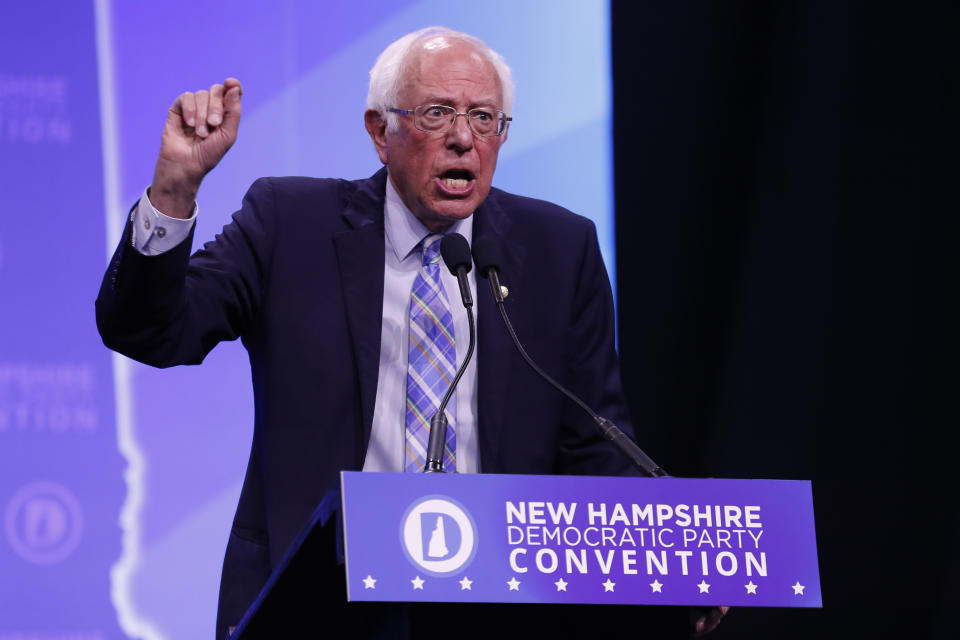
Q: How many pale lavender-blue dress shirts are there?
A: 1